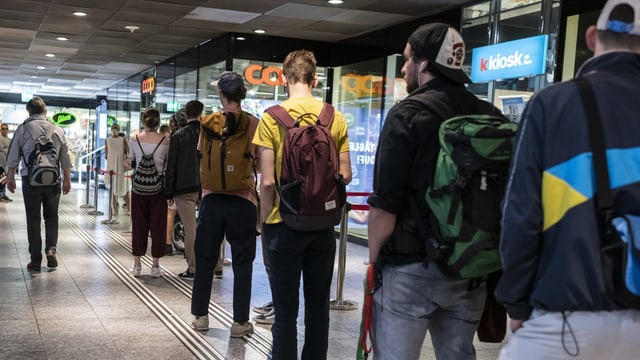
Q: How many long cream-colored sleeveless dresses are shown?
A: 1